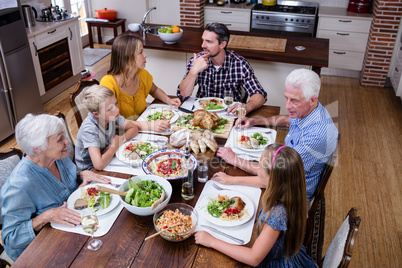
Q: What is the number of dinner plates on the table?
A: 6